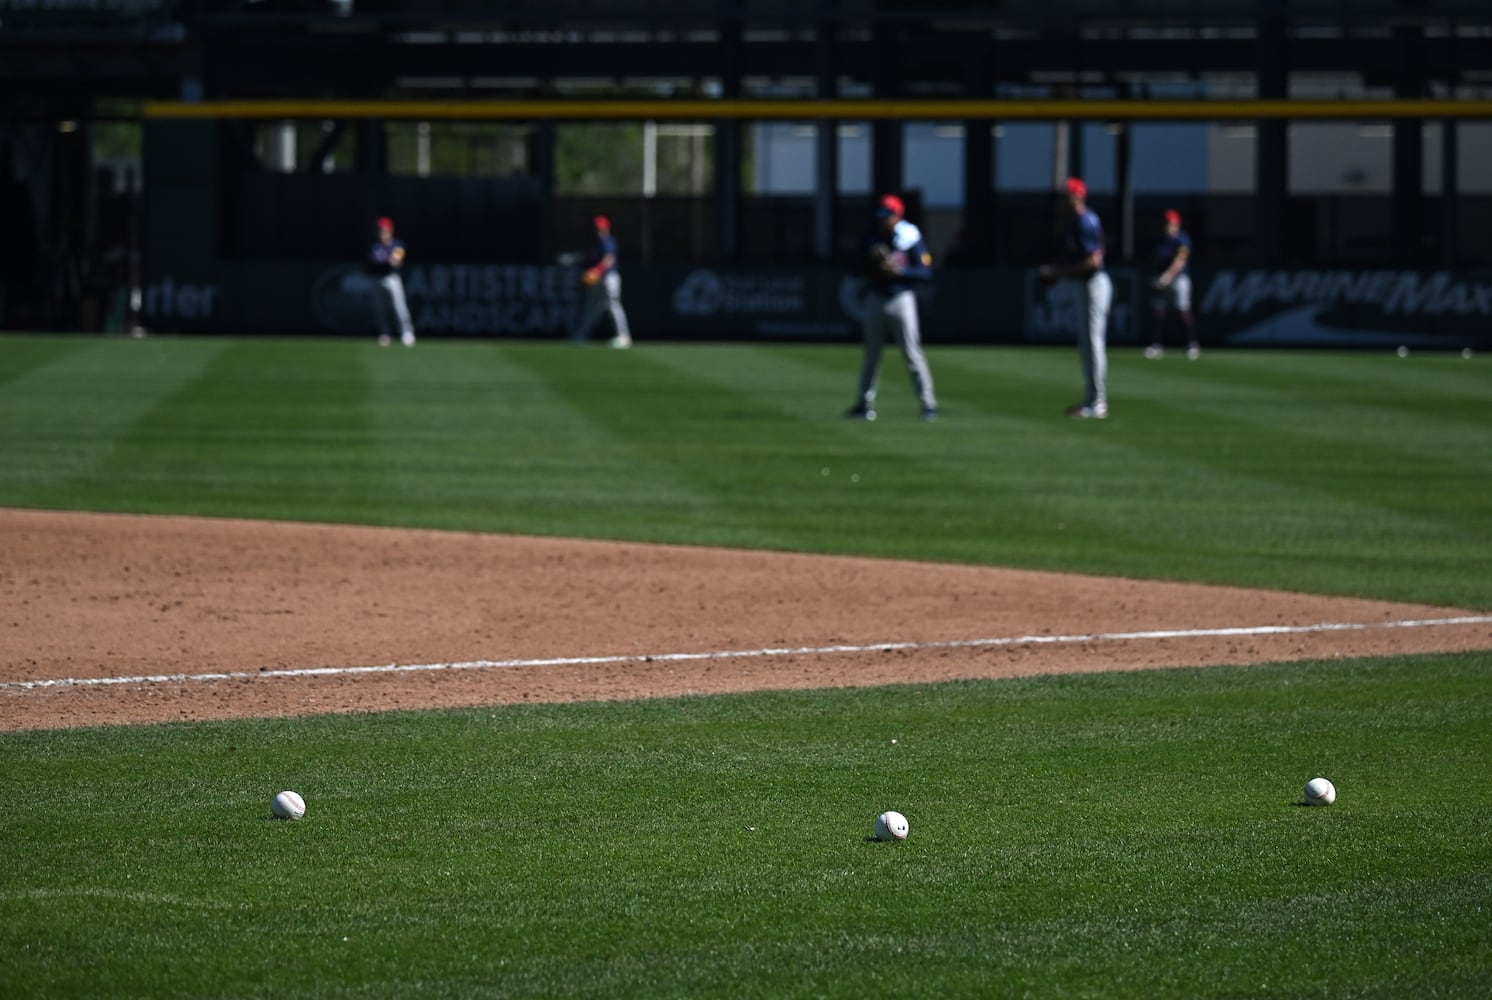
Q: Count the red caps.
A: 5